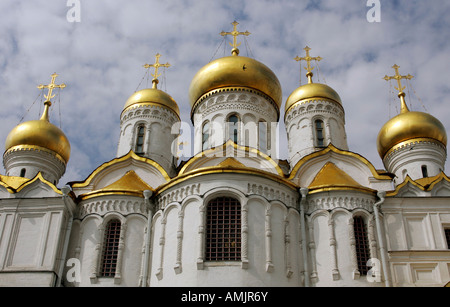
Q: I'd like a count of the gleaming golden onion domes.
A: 5